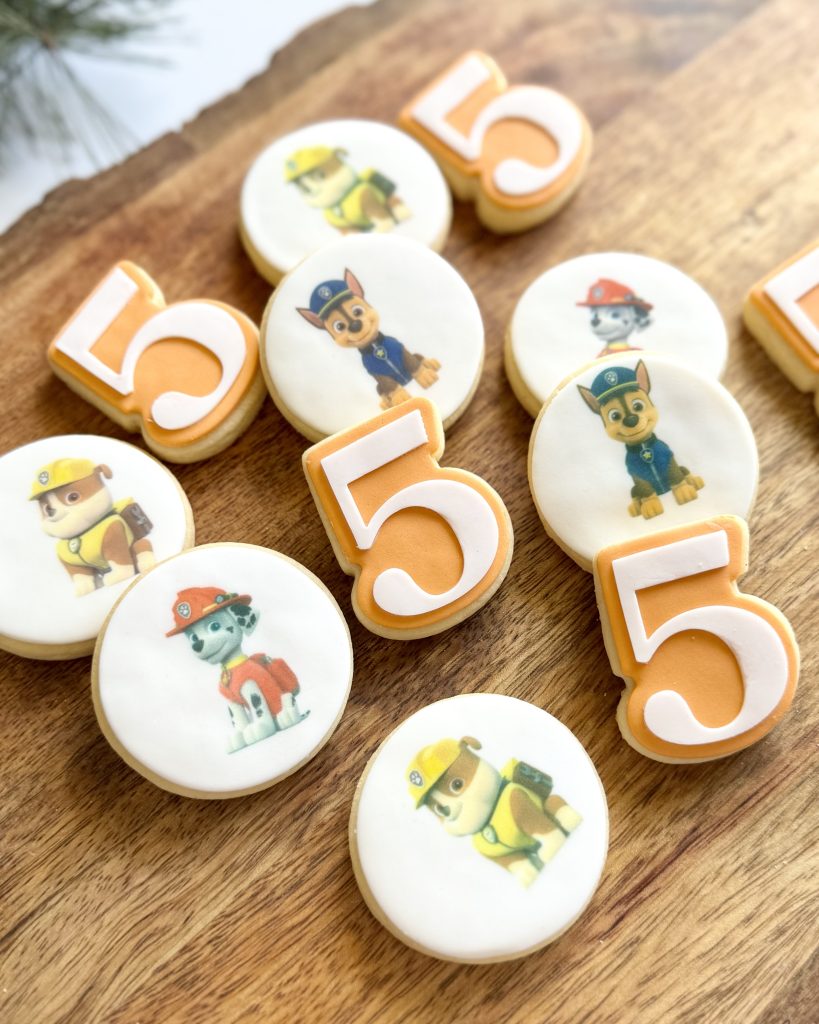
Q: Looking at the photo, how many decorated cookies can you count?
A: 12